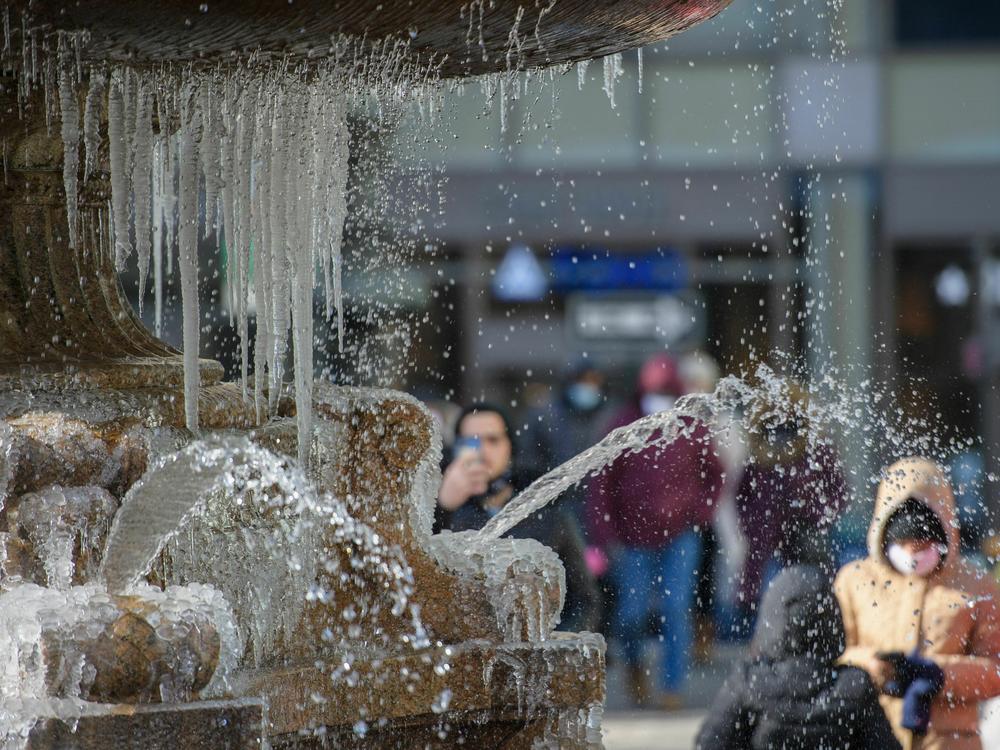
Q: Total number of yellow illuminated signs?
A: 0